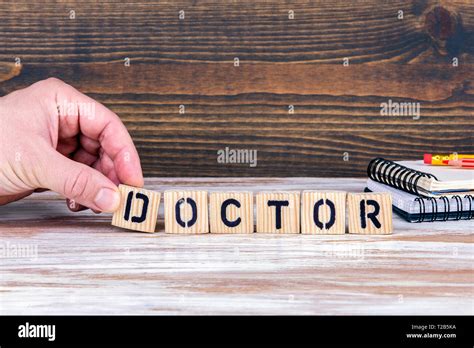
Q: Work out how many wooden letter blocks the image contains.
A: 6